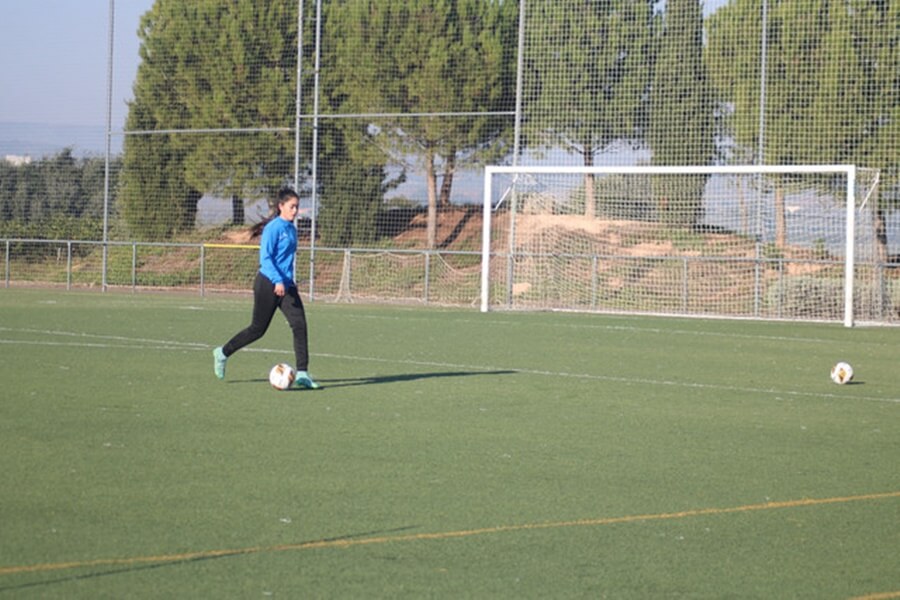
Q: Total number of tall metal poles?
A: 5